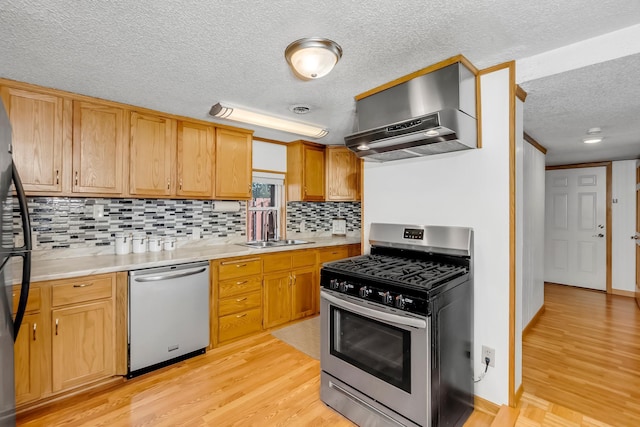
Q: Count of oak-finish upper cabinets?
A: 7